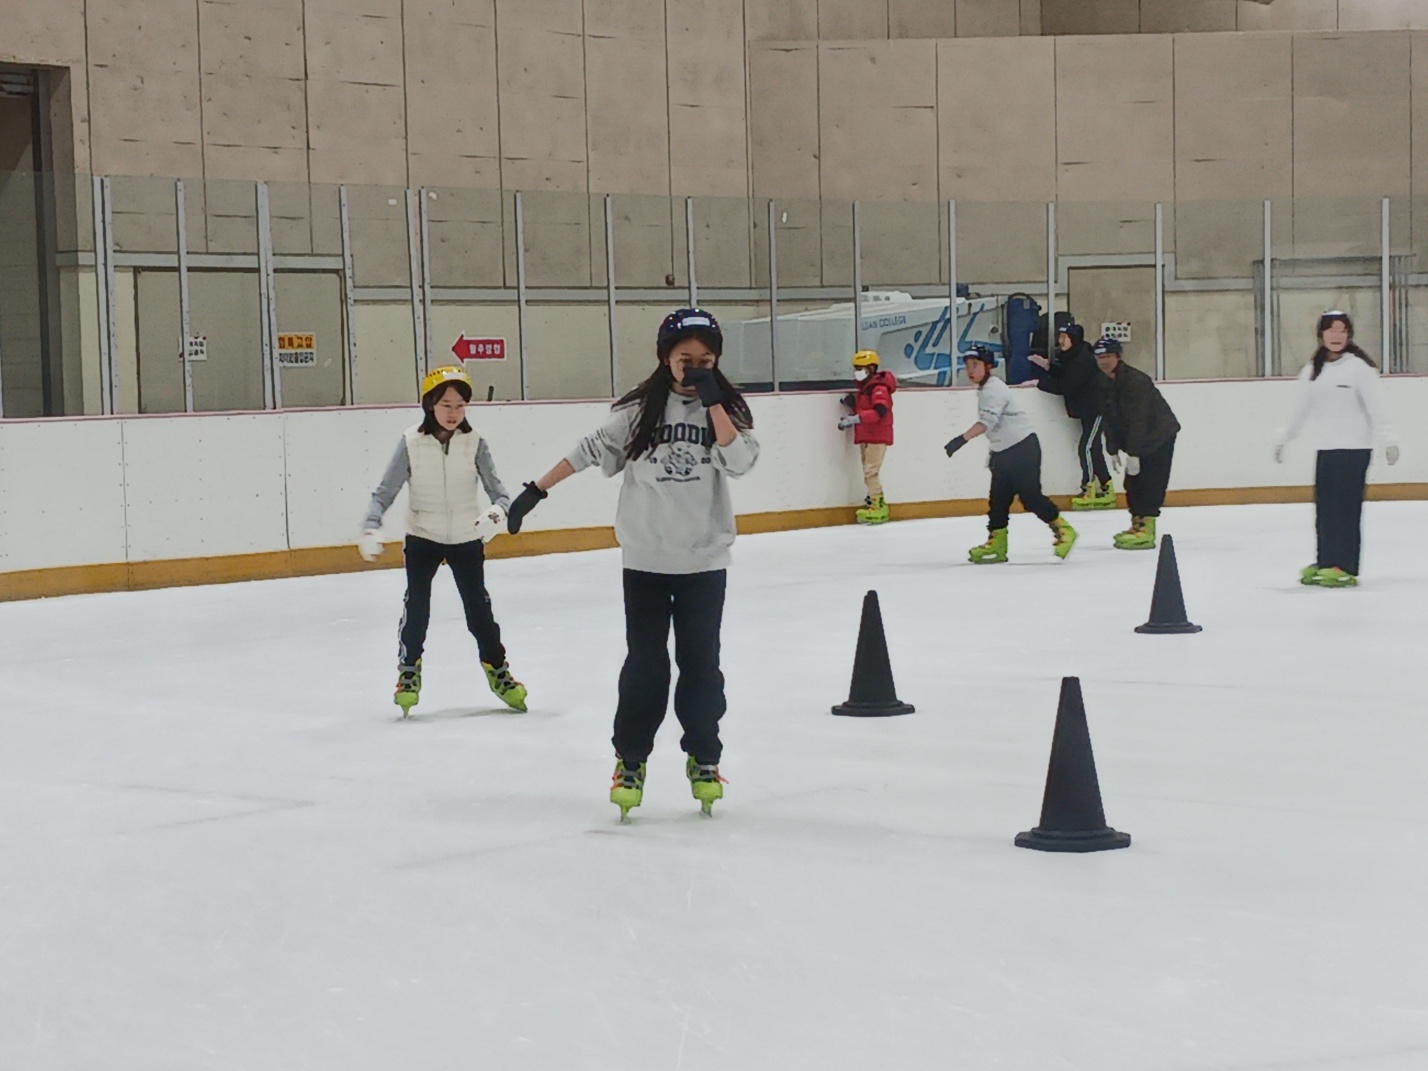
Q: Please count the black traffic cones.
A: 3